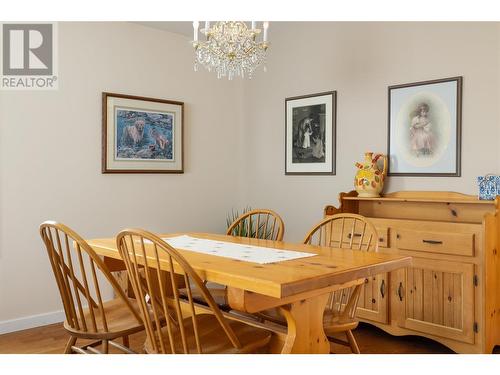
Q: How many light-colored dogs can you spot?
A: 2